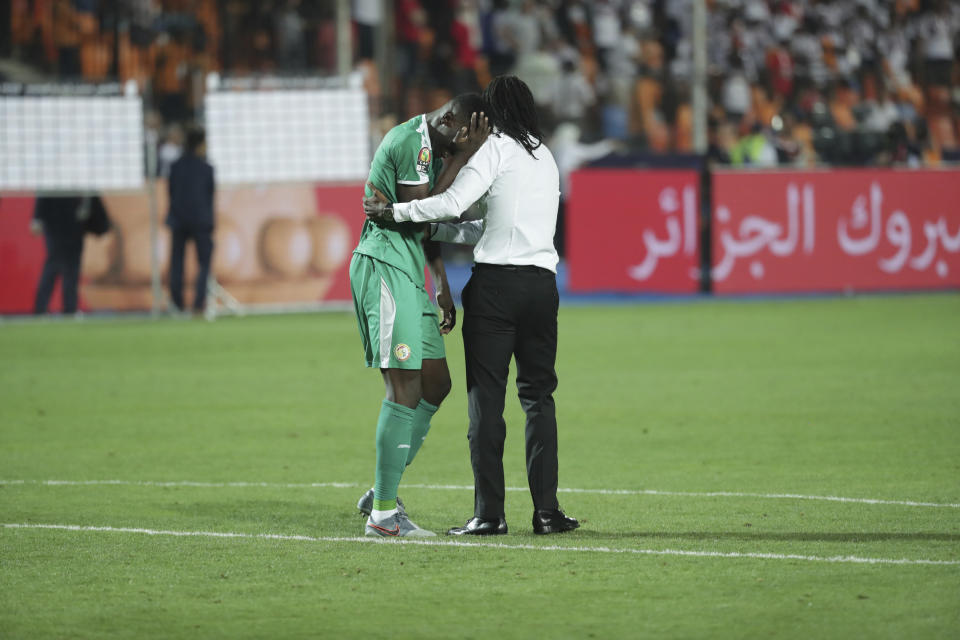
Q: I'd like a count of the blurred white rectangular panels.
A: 2